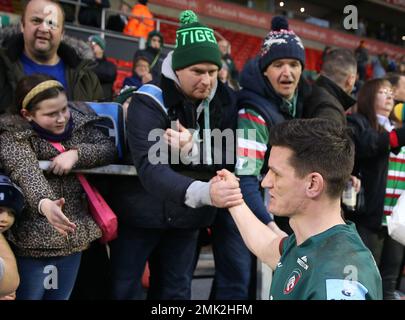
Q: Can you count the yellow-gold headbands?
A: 1